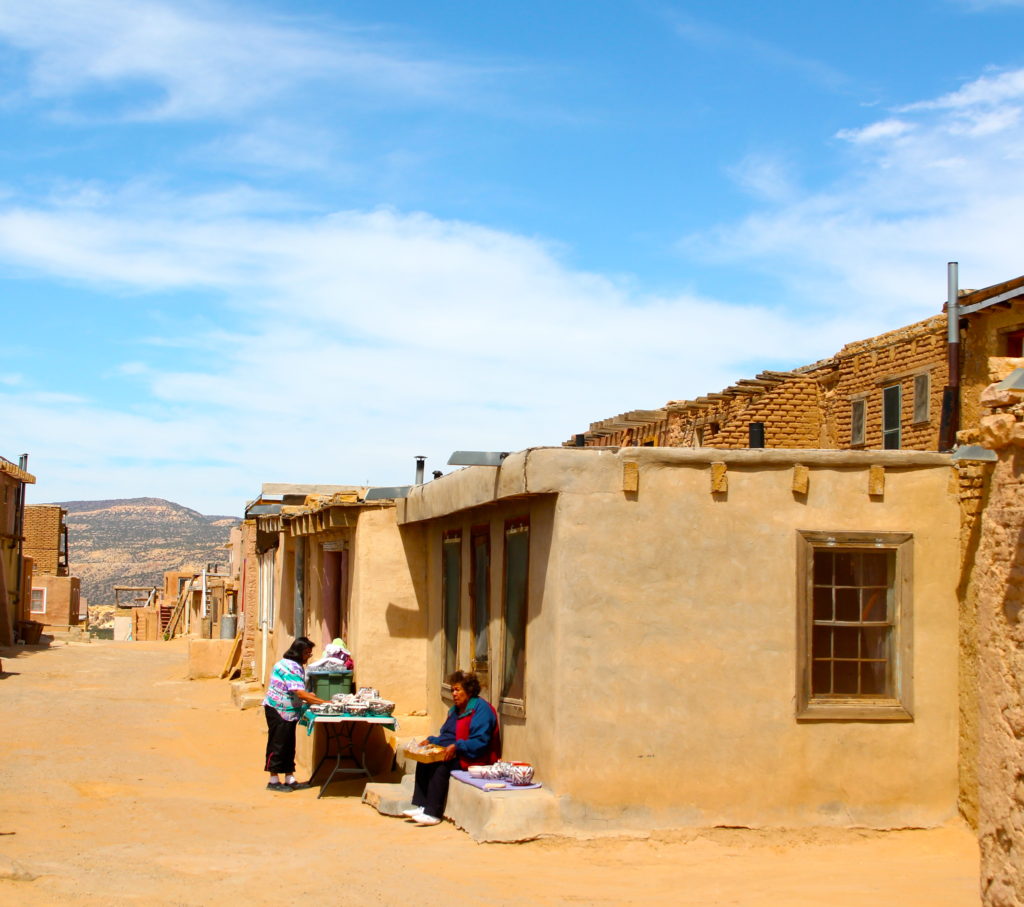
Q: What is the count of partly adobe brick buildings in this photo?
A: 2